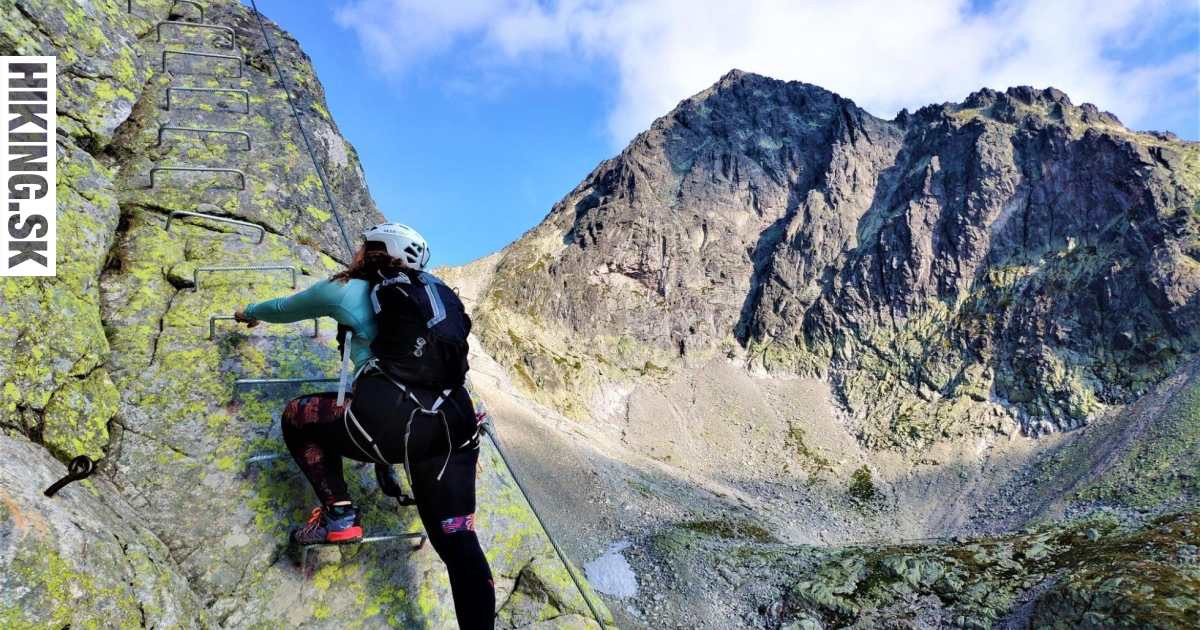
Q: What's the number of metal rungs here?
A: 12